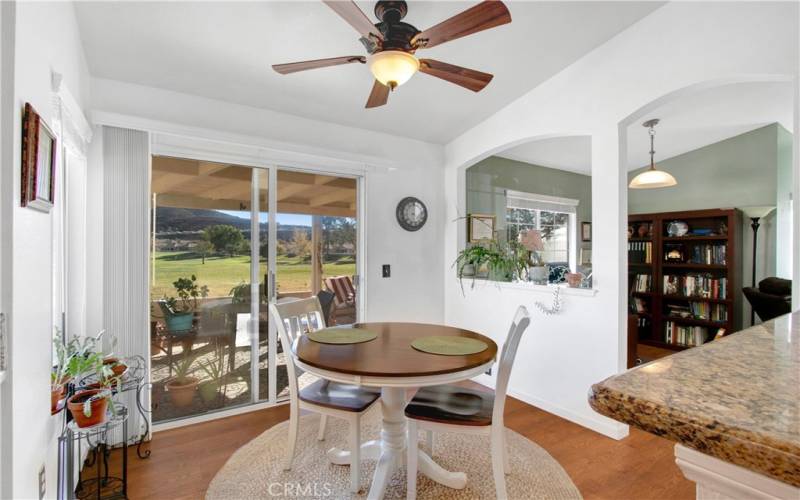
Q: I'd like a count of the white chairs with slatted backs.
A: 2